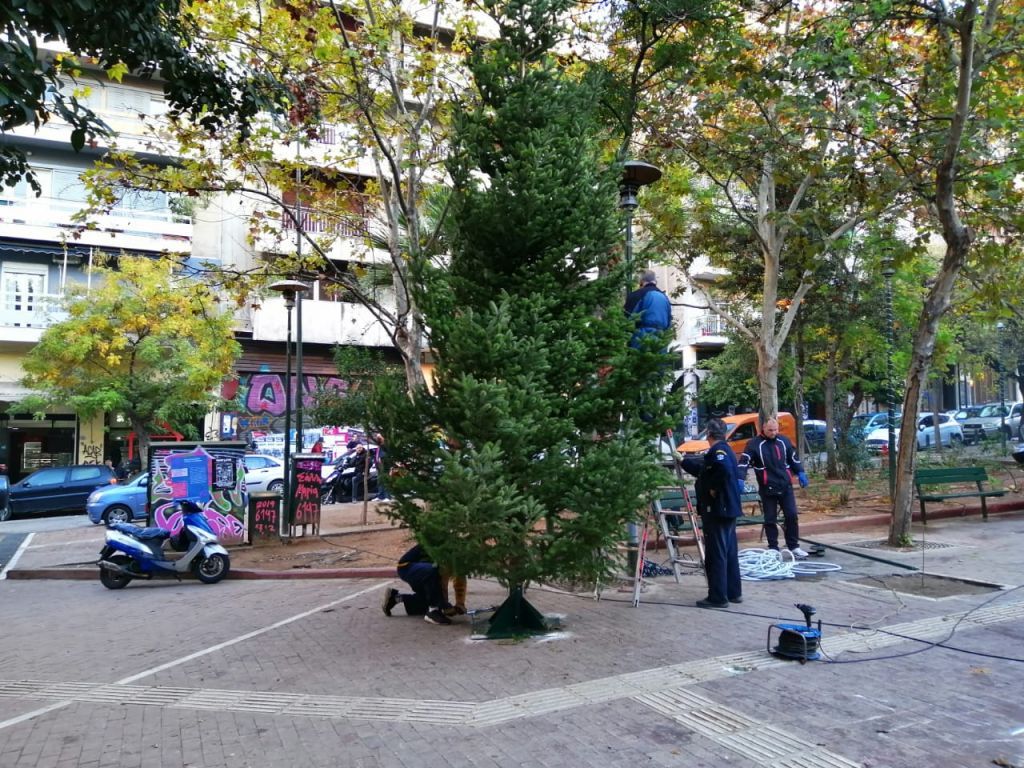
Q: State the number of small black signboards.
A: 2